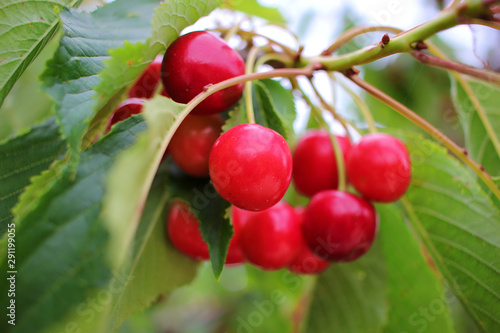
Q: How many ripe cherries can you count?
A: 12